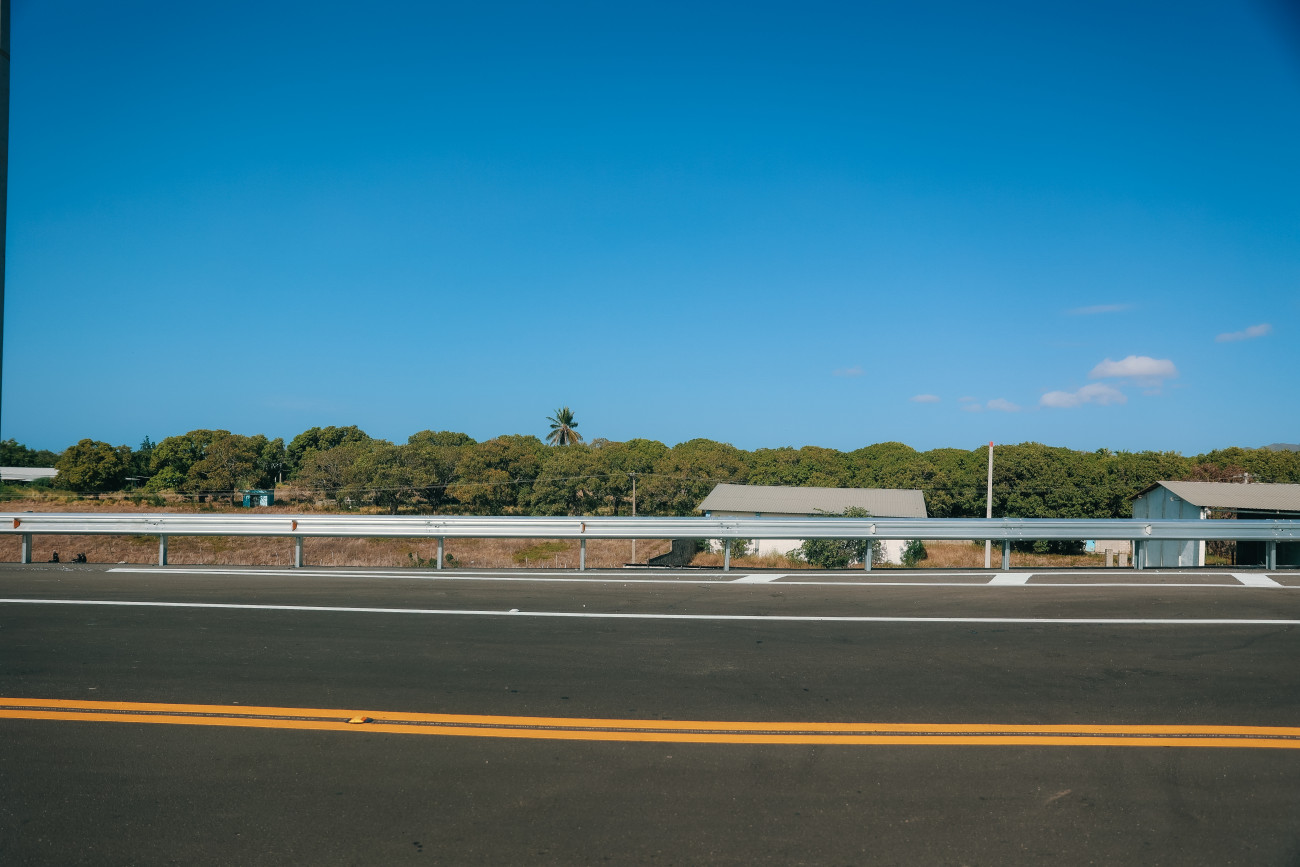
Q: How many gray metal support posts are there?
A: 10